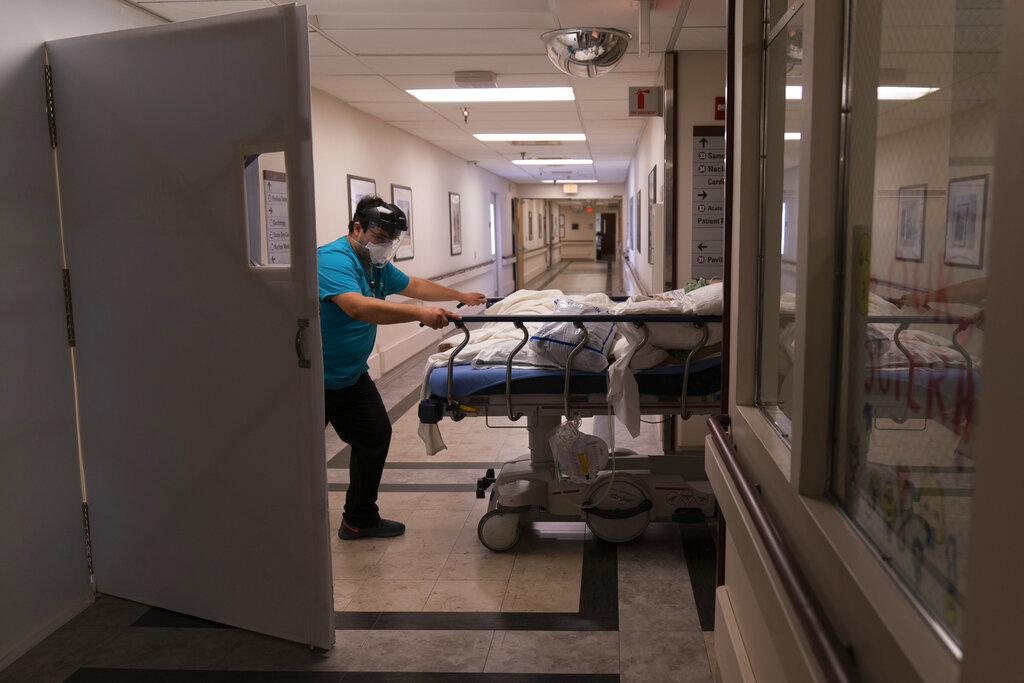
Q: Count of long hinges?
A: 3